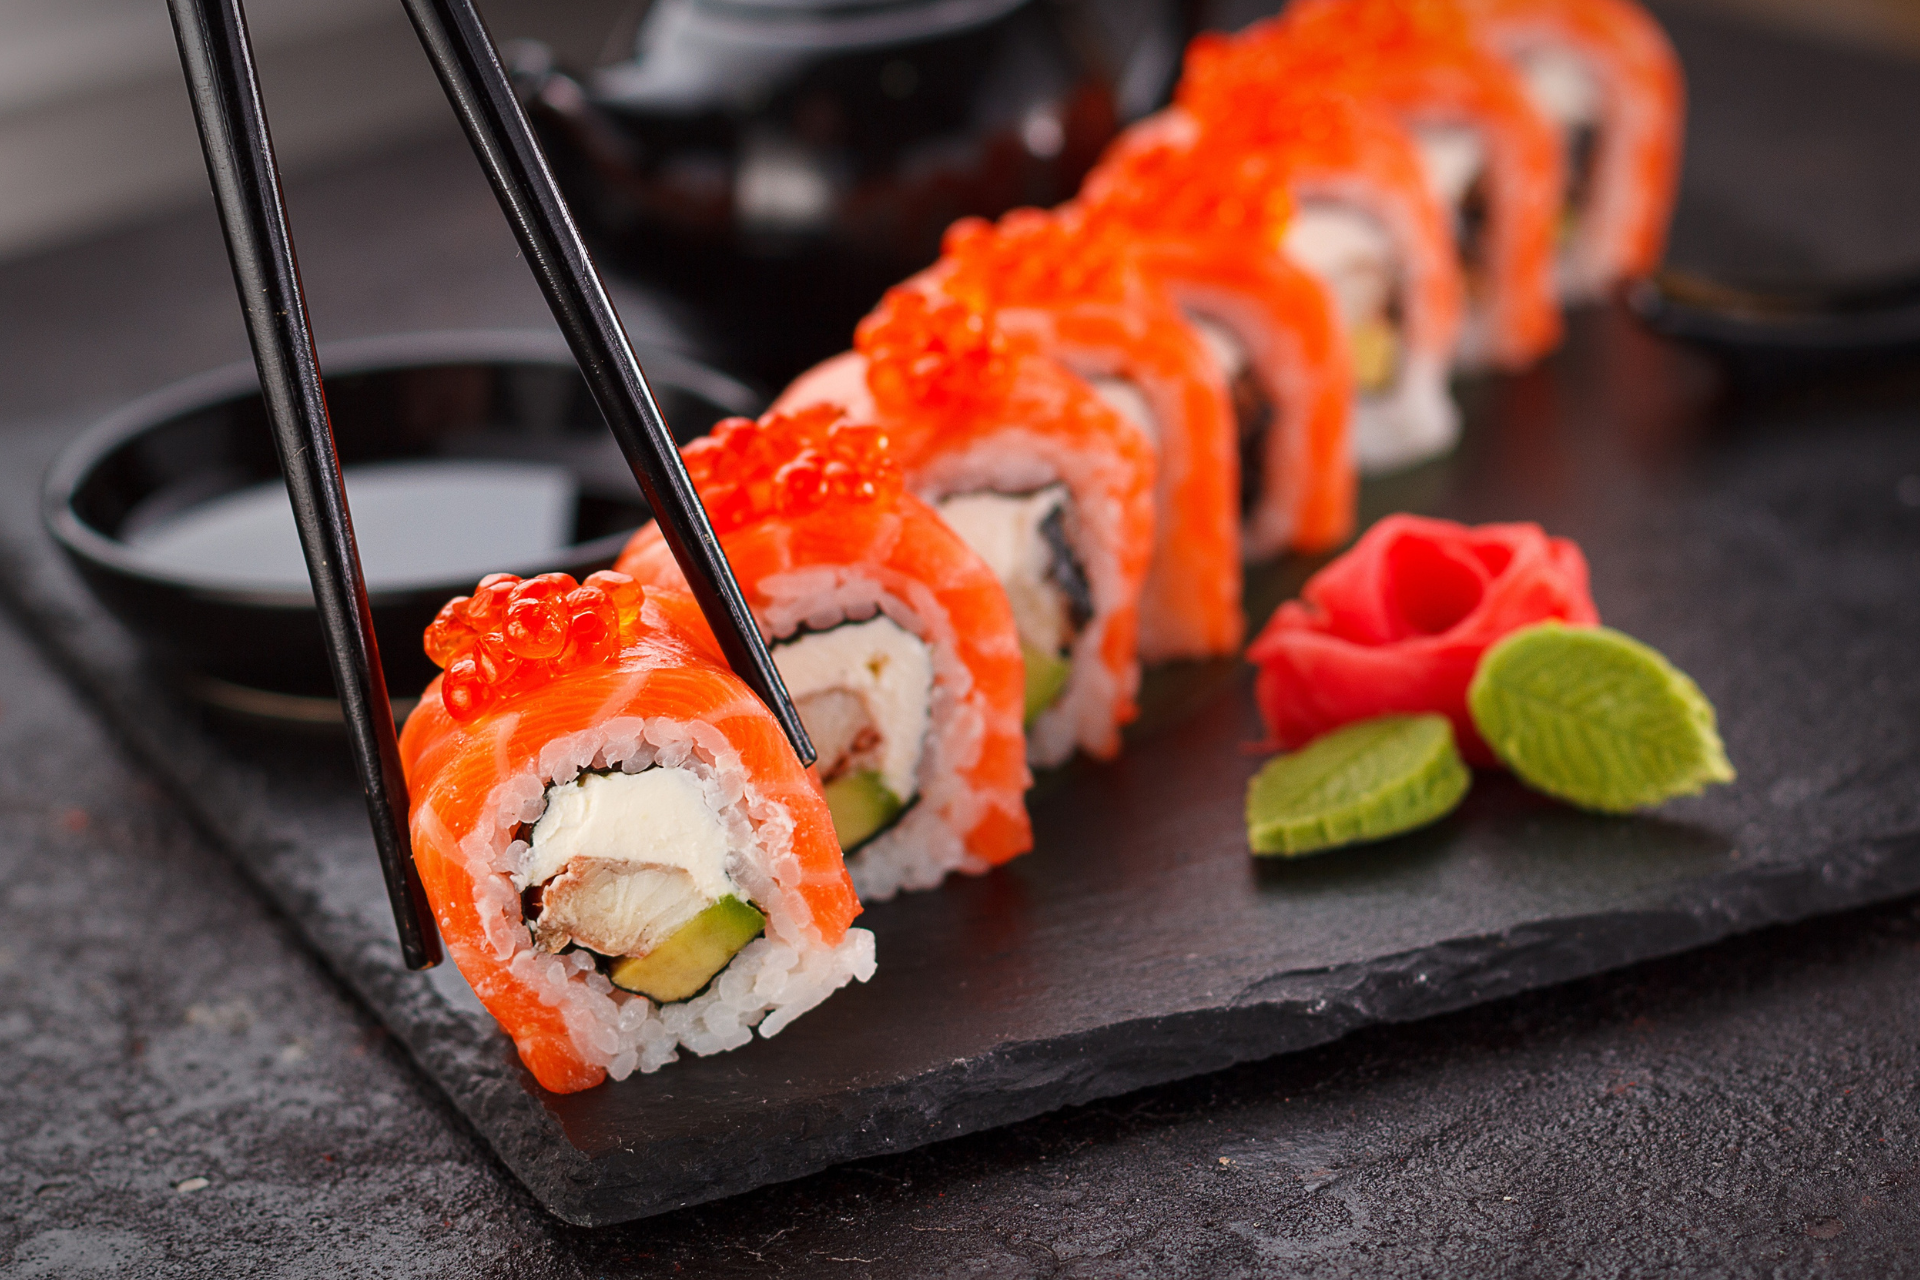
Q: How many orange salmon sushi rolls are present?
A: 8